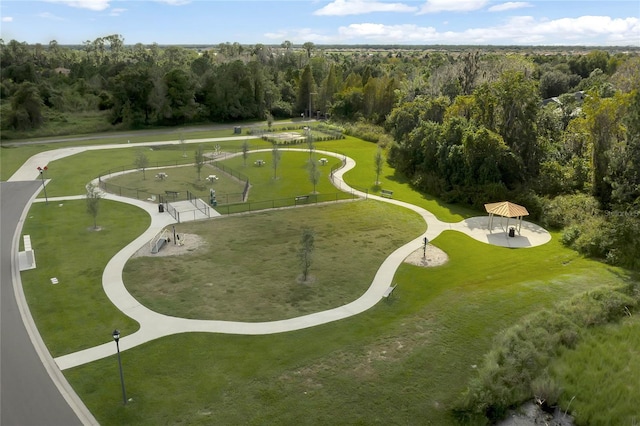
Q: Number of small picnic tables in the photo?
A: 4